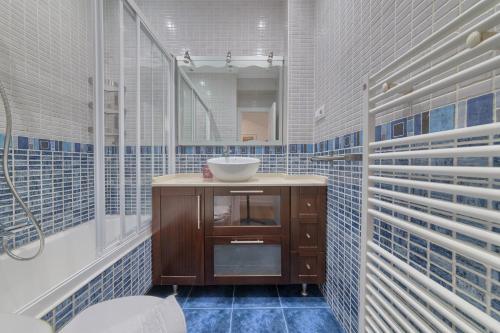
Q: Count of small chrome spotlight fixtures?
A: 3